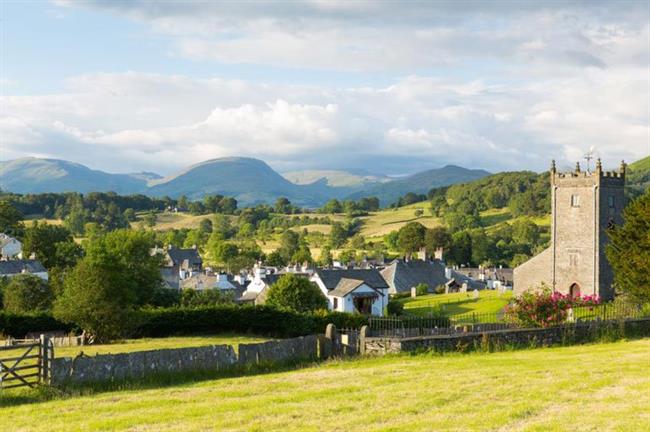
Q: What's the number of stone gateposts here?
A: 2